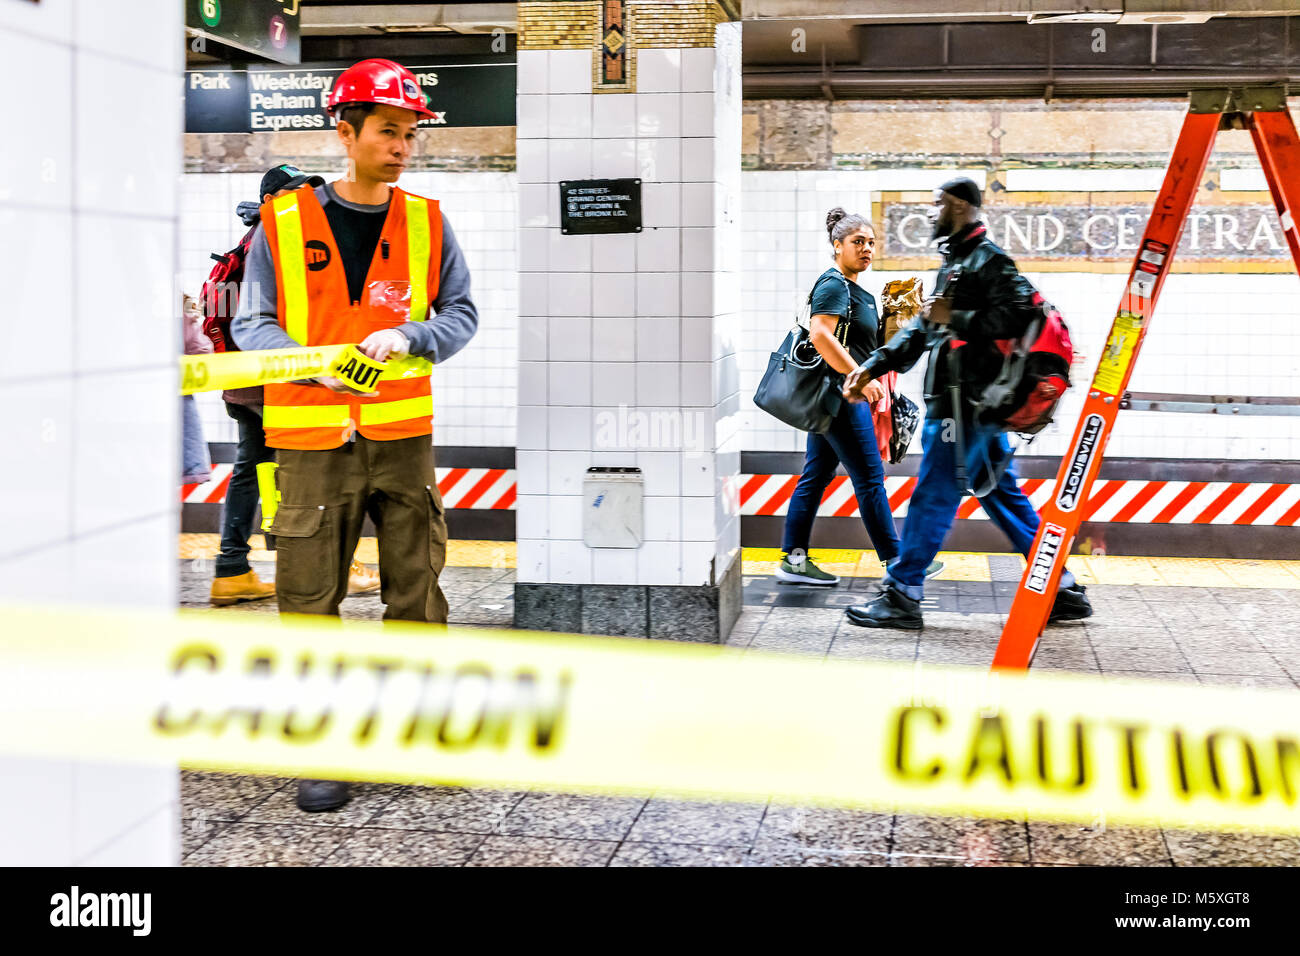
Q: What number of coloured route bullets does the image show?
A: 2